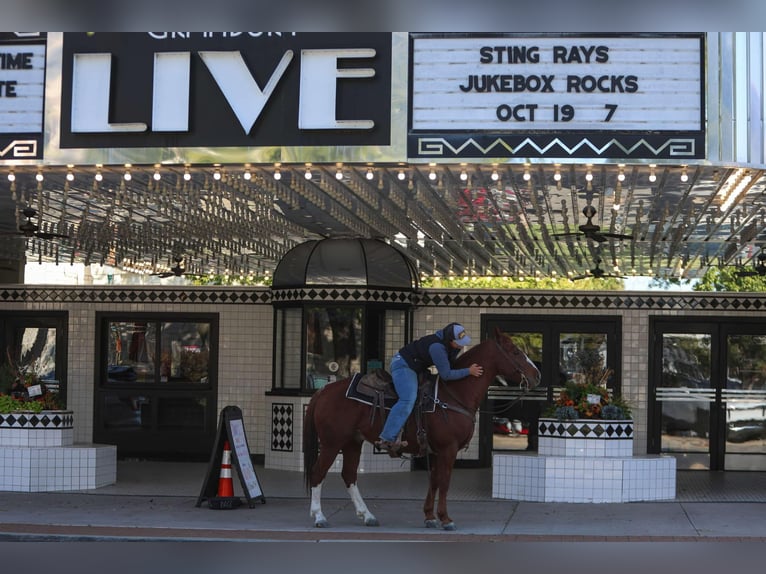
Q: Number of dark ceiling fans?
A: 5